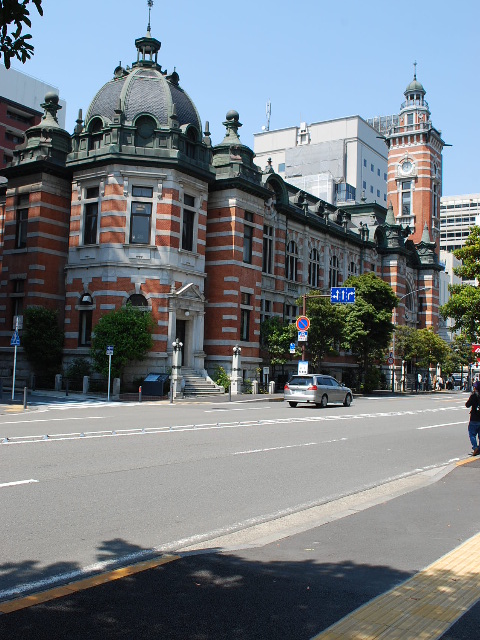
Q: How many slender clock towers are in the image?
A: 1